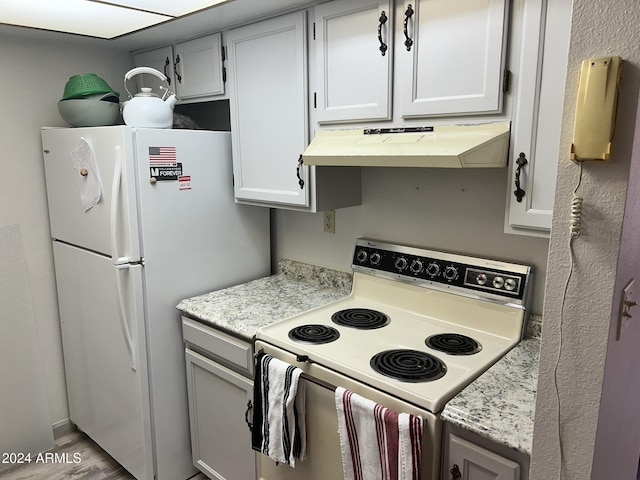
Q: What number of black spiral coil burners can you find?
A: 4